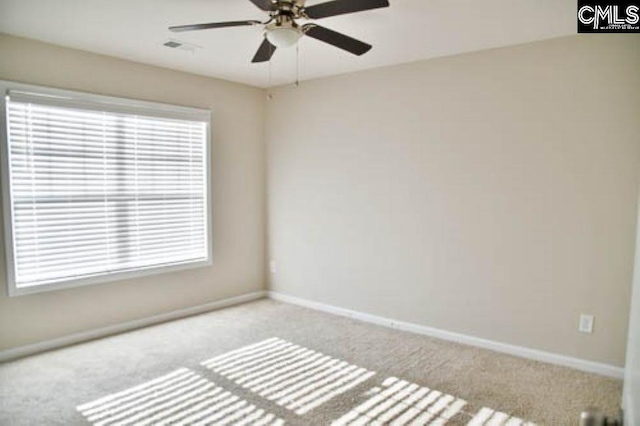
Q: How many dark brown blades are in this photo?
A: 5